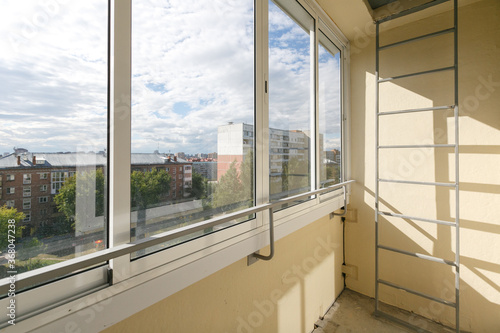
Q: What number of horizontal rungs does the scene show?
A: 8